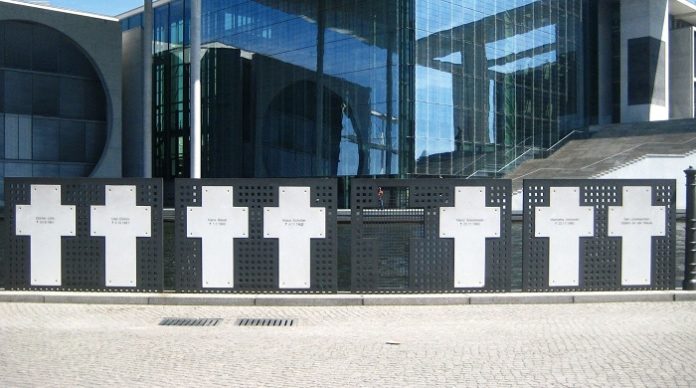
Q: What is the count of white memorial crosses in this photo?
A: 7